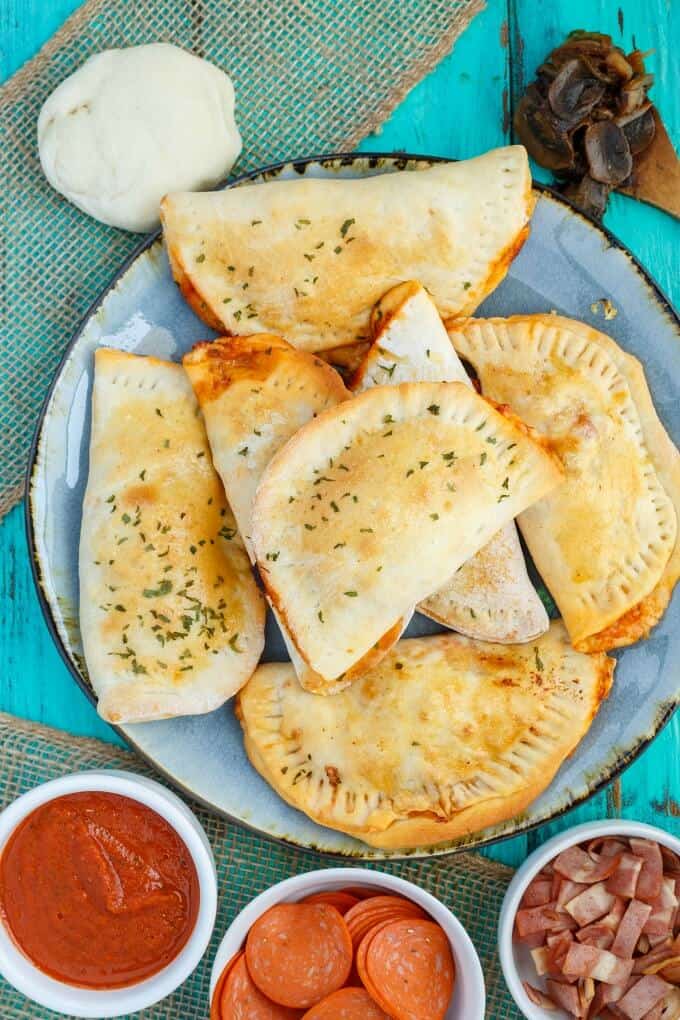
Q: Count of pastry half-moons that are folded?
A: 7